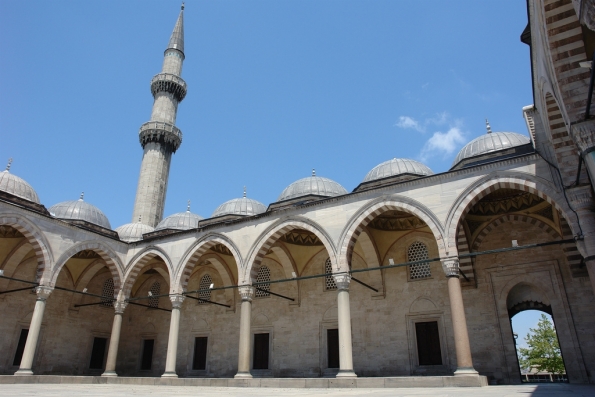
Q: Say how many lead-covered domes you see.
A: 8